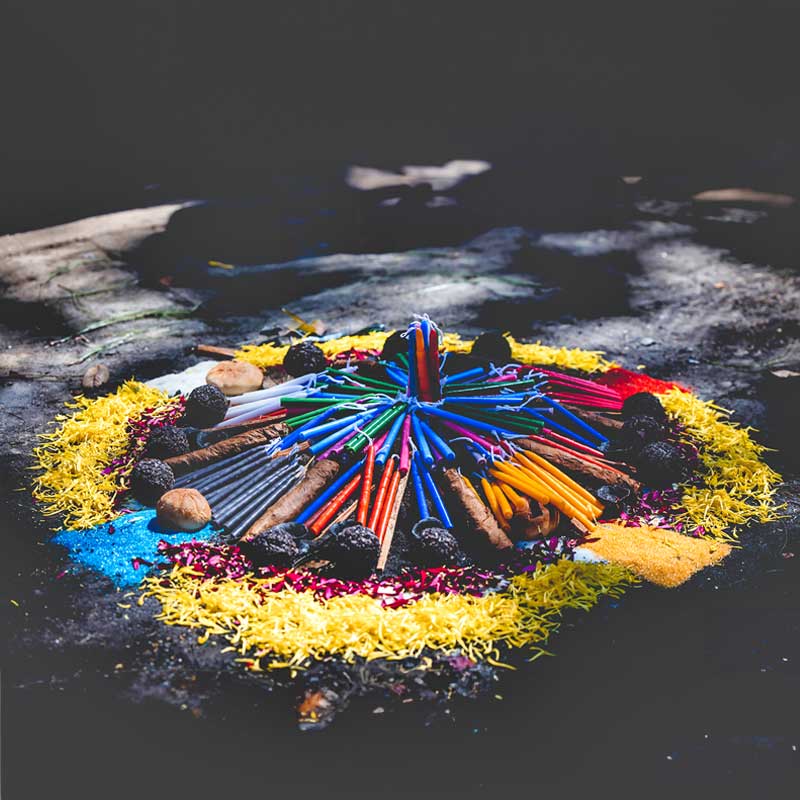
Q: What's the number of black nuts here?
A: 12